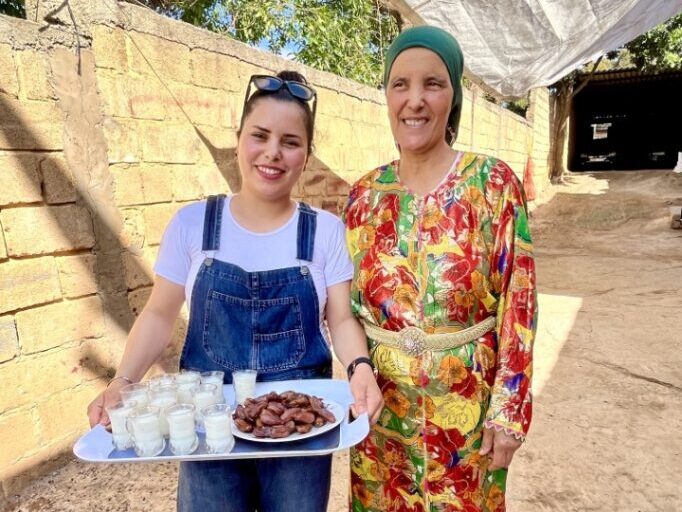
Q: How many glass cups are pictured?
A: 11